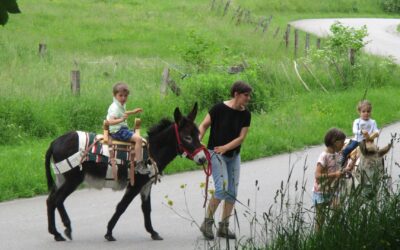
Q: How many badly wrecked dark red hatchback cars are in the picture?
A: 0